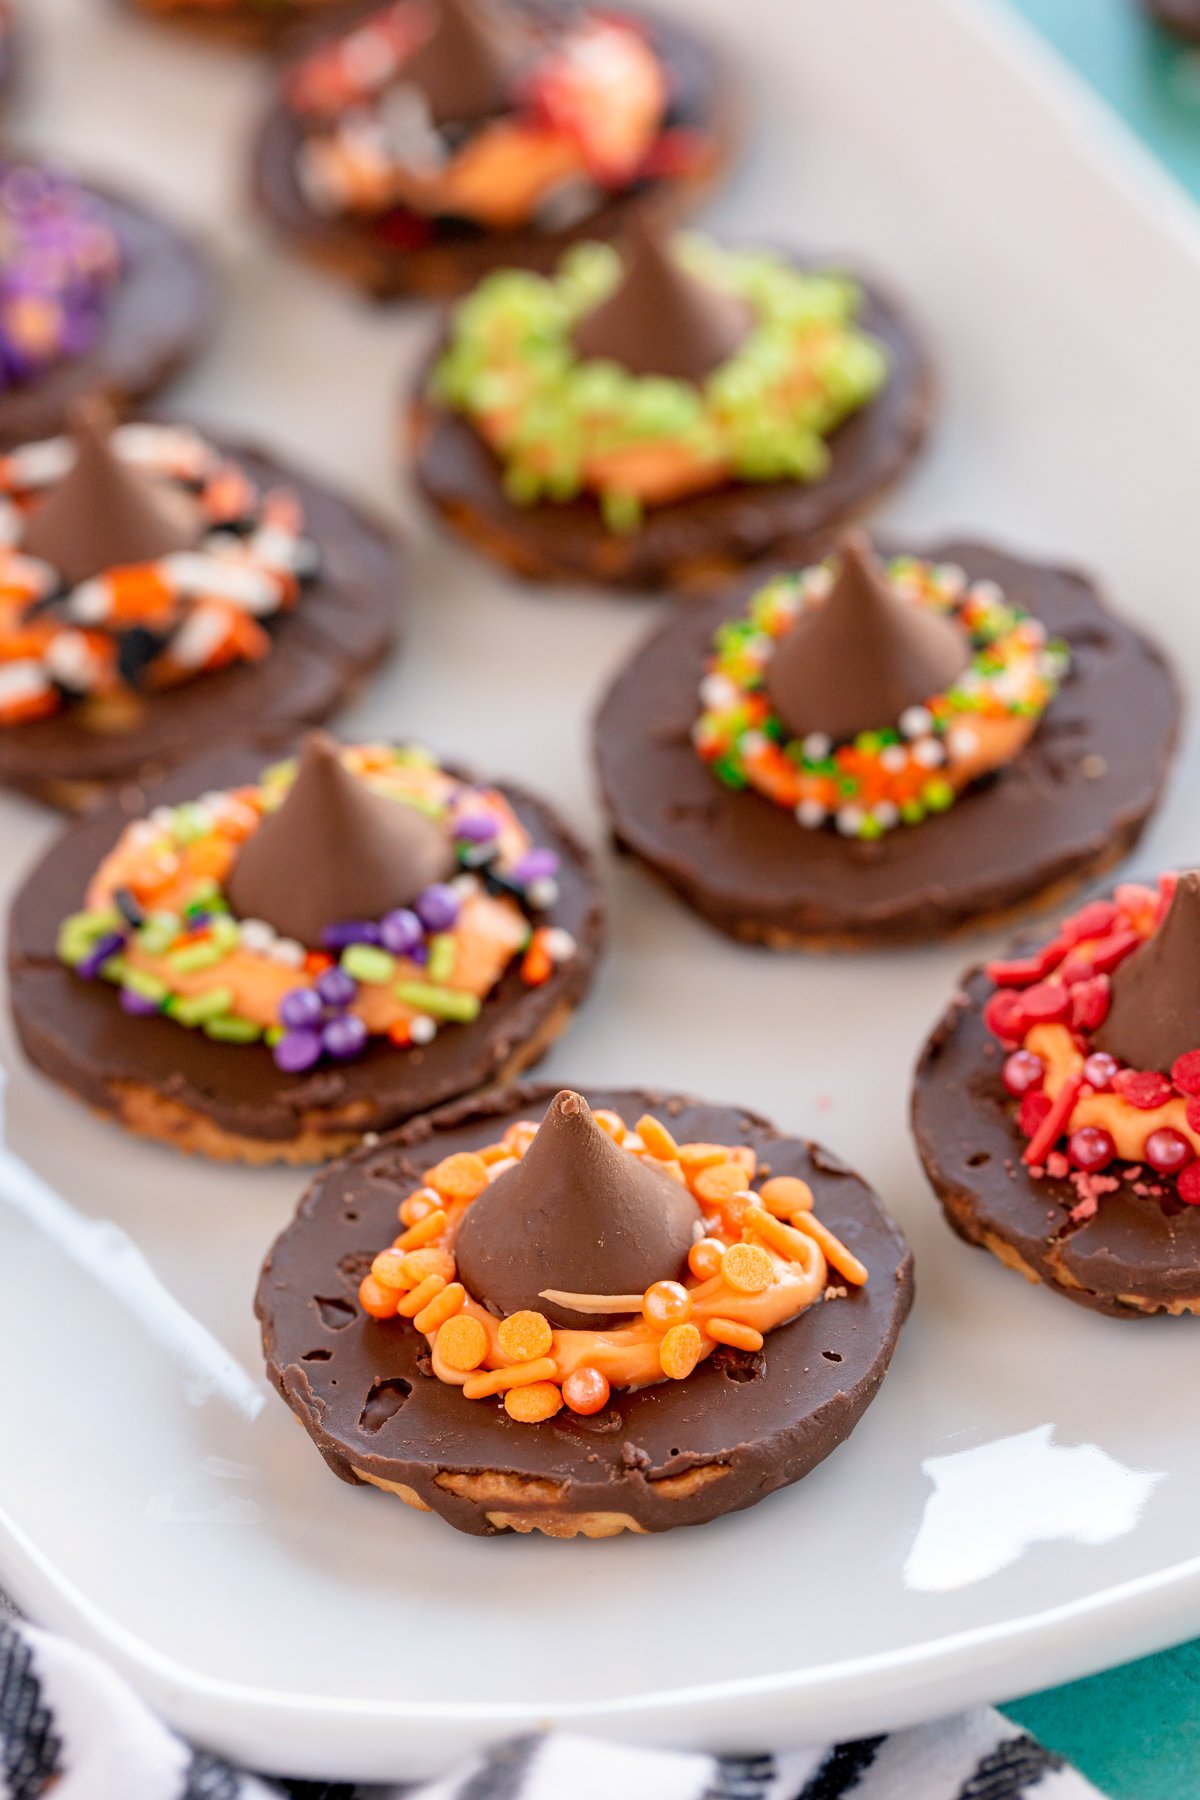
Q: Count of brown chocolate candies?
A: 7